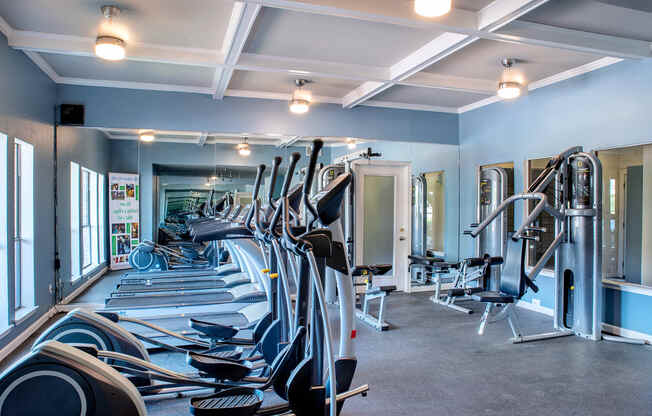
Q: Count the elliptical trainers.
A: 2